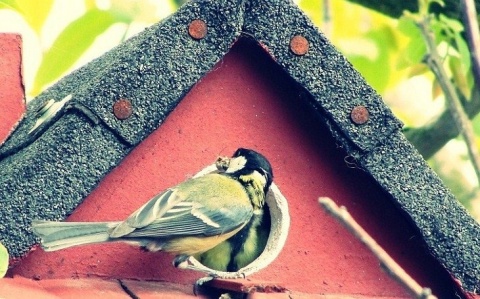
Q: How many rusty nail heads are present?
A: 4